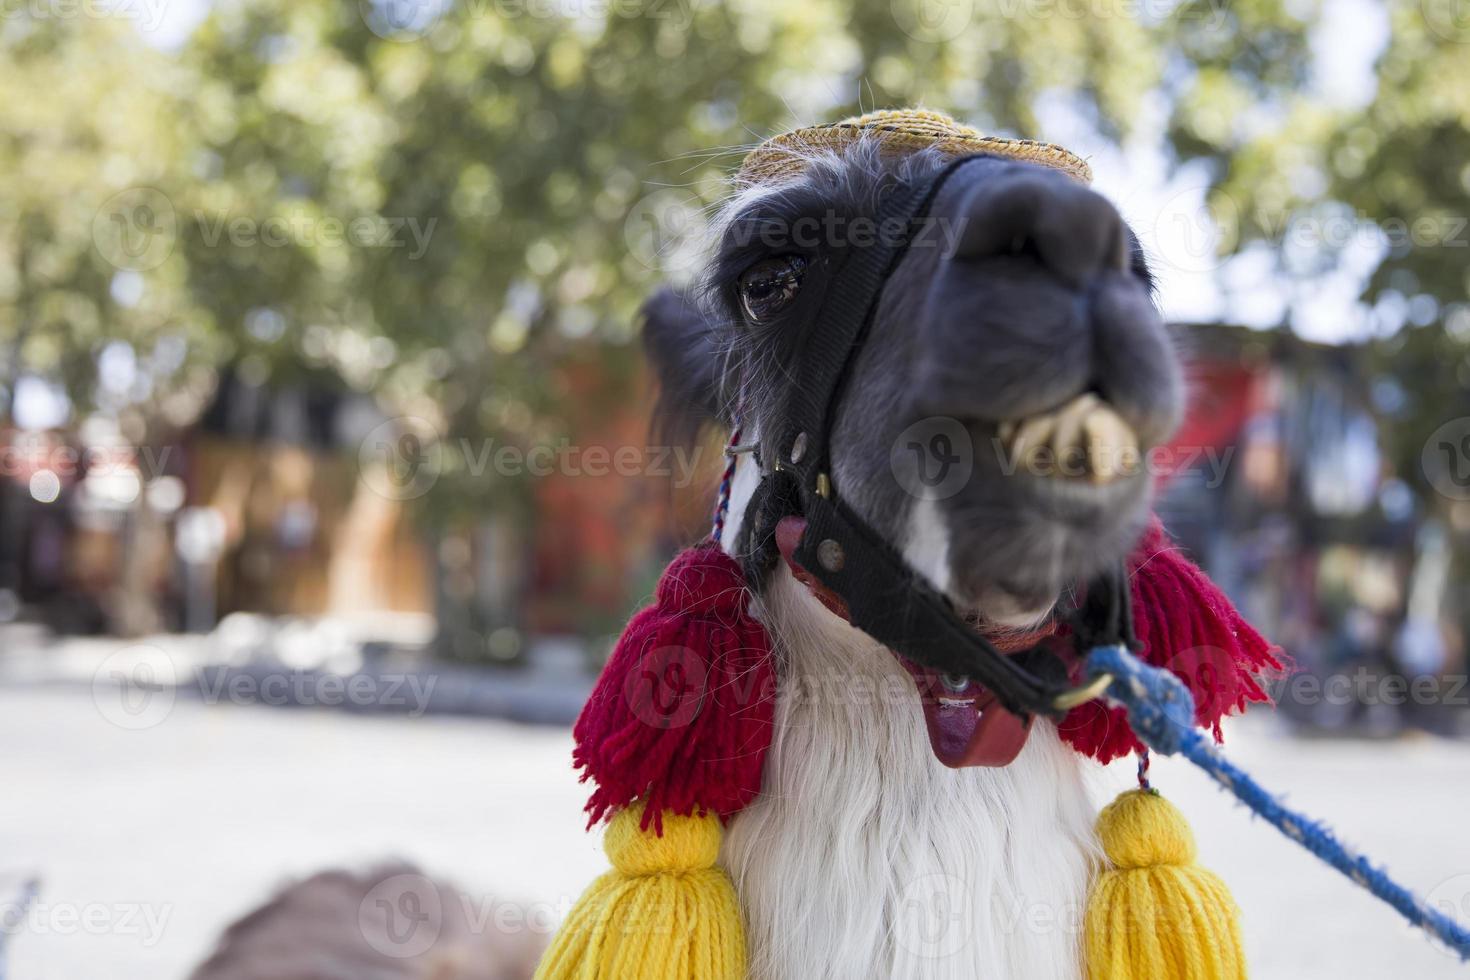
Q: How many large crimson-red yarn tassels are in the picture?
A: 2